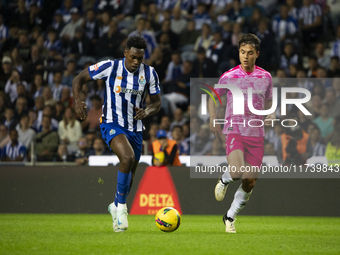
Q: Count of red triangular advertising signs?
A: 1